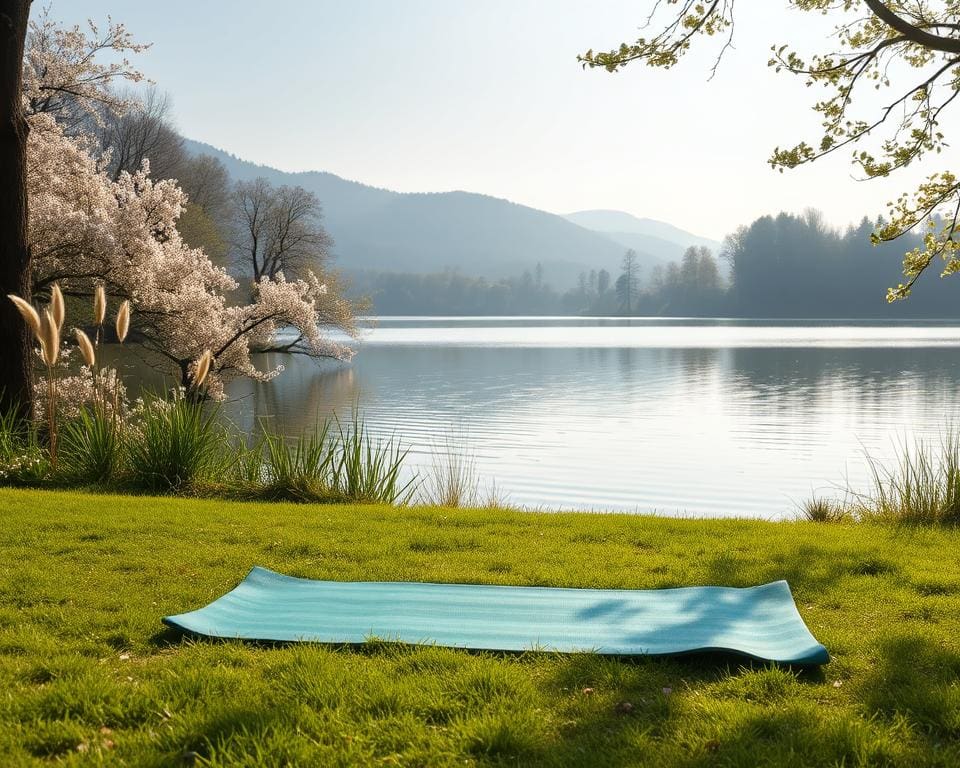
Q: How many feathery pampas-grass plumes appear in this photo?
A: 7